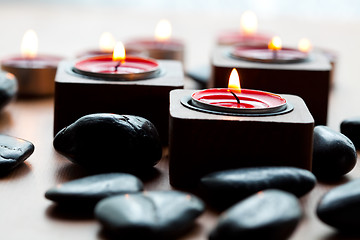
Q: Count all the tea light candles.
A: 8